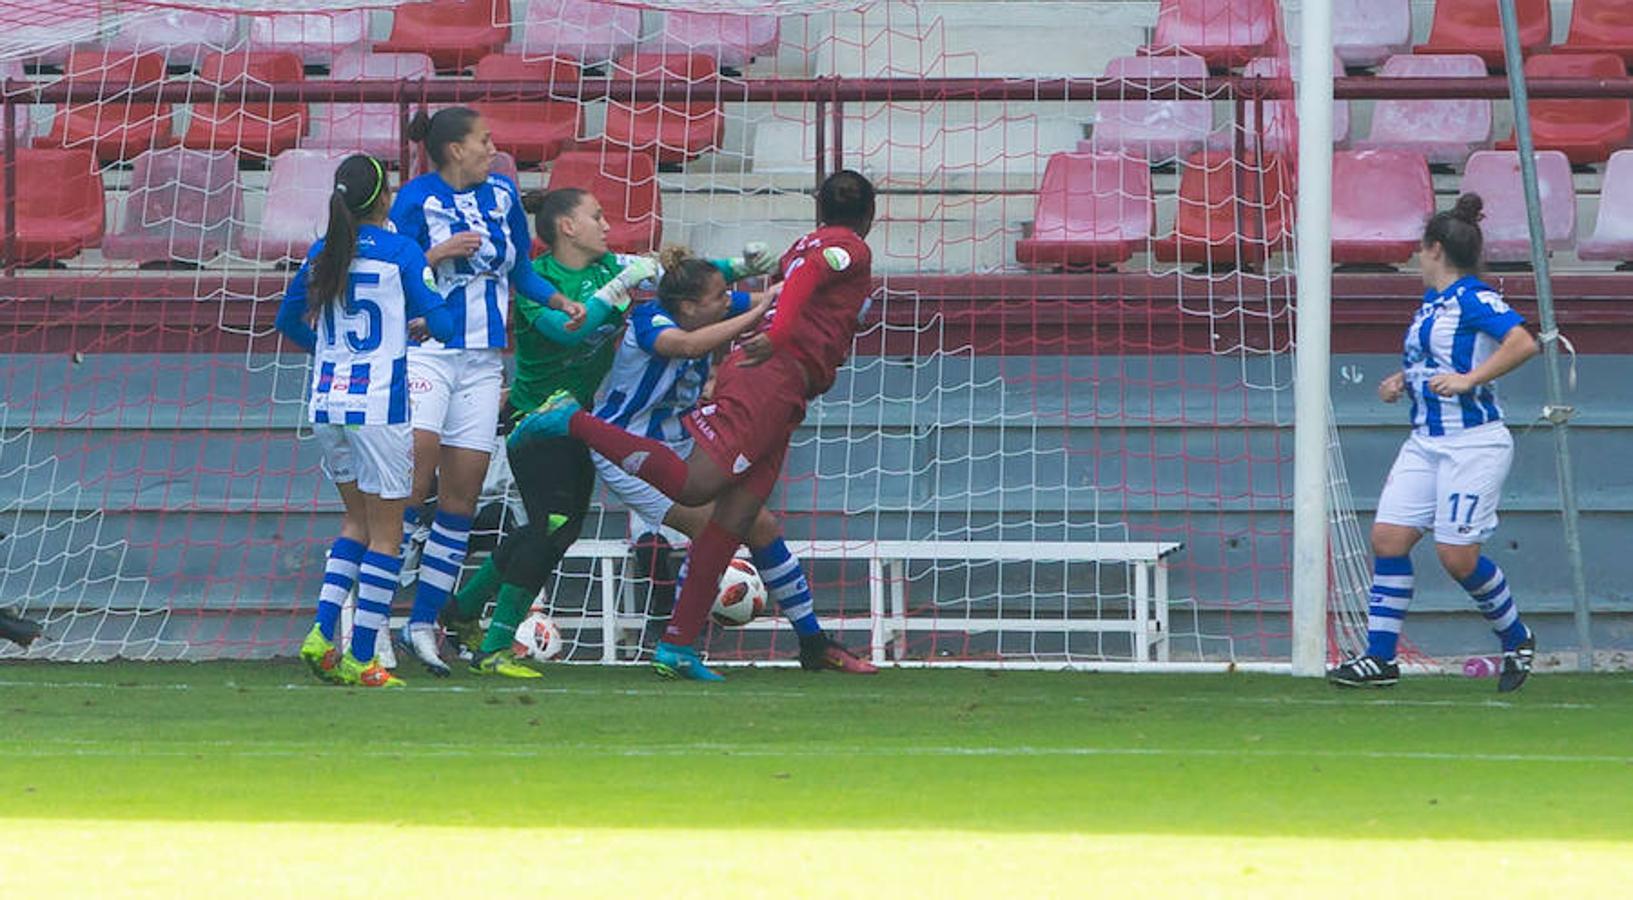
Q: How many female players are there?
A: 6